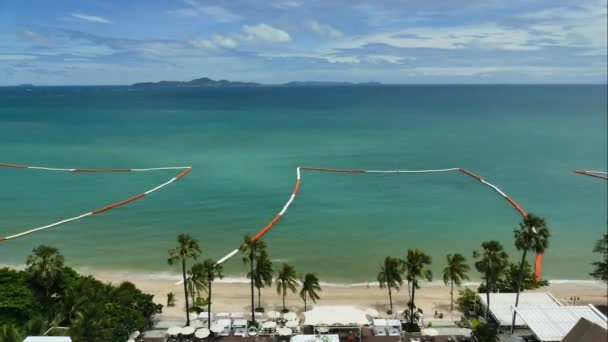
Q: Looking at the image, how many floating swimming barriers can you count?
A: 3